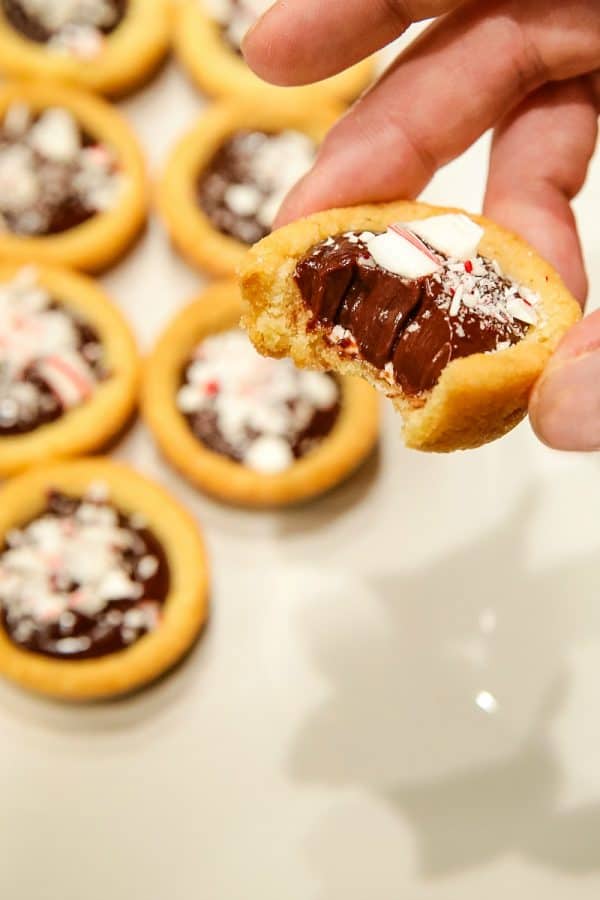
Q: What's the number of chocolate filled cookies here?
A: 8